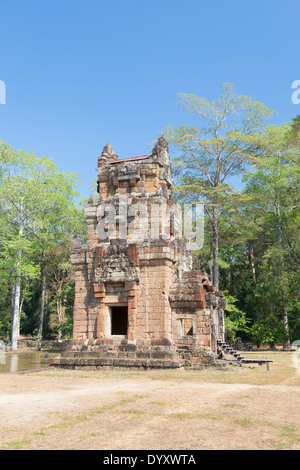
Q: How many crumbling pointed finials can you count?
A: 2